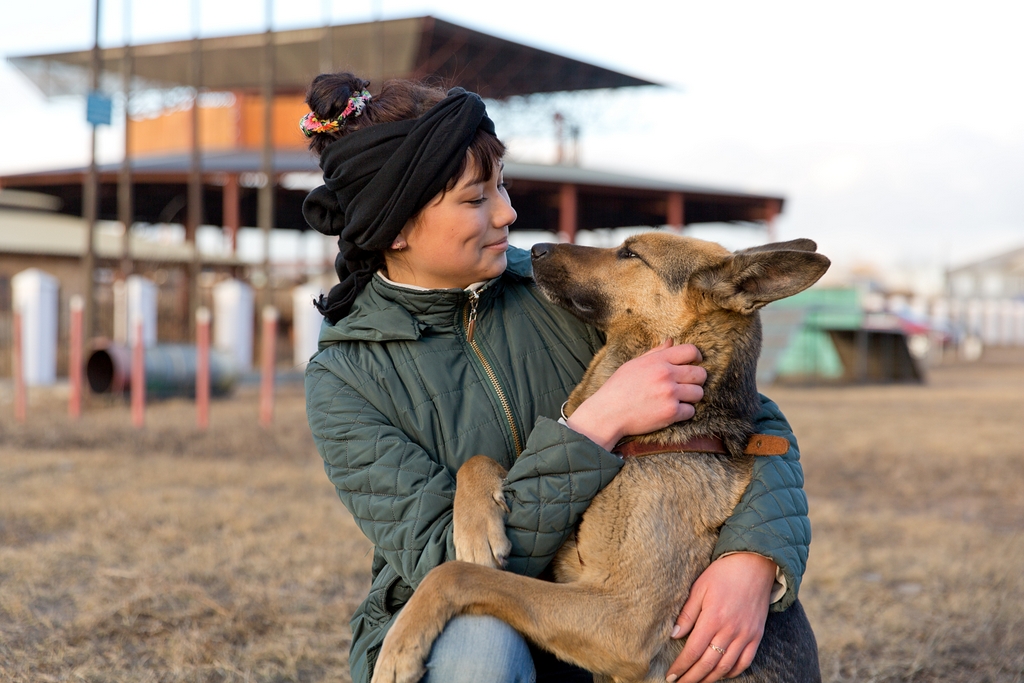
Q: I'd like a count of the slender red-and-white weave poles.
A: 5